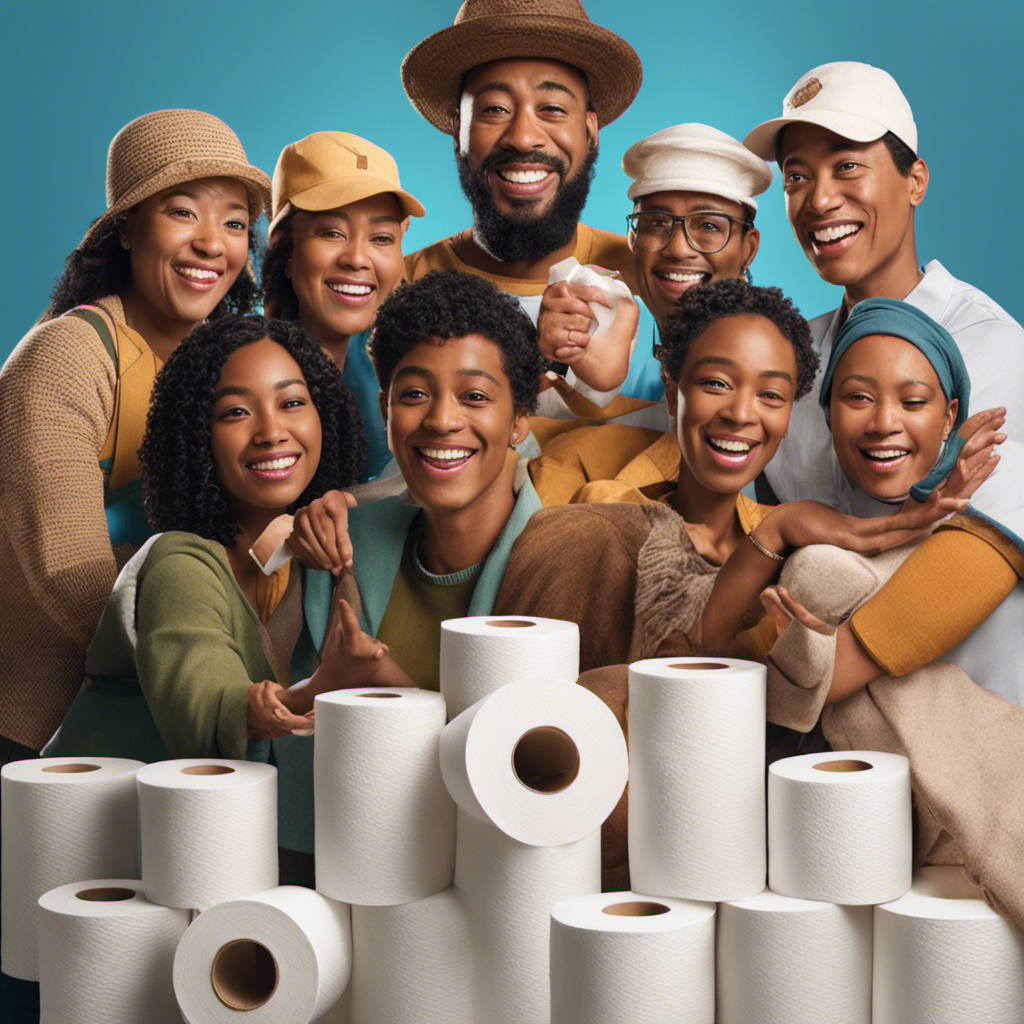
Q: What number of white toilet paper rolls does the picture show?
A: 14